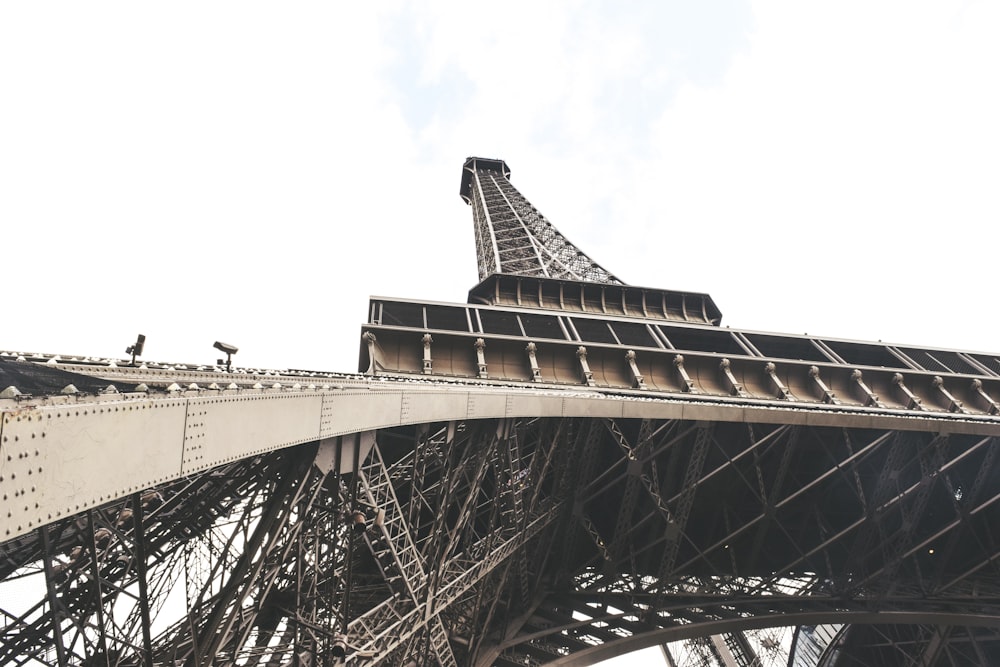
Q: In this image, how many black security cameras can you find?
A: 2